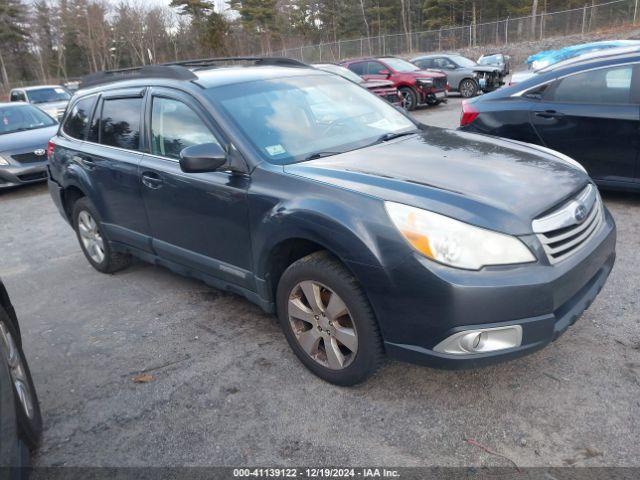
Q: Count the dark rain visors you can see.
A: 2